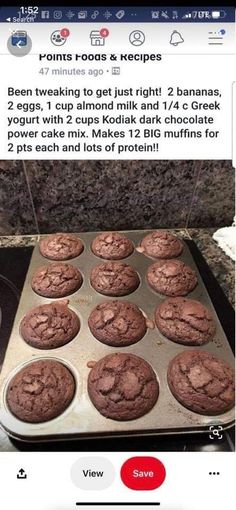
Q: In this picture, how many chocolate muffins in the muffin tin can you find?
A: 12